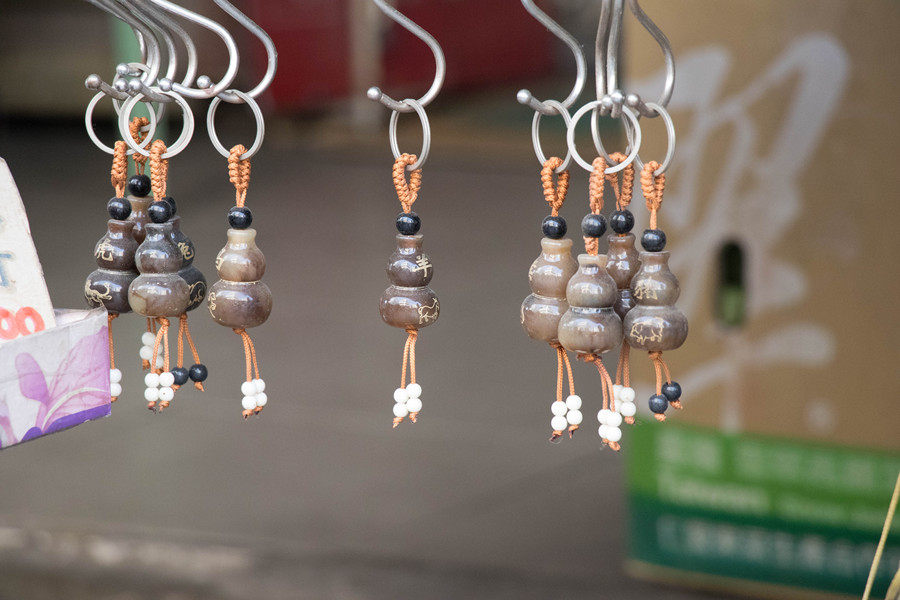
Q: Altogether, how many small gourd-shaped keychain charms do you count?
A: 10